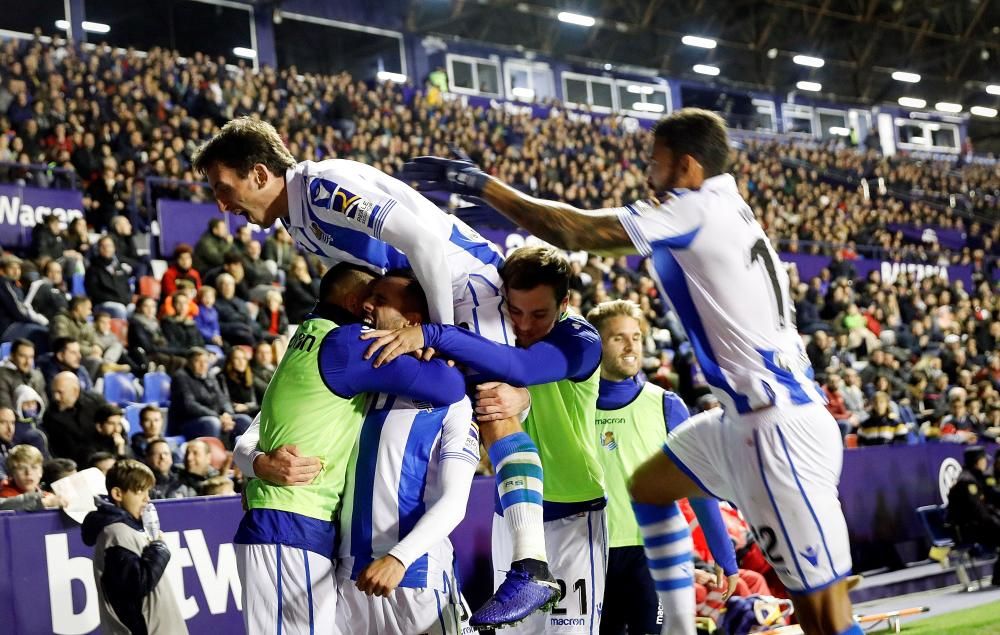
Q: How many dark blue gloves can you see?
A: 2